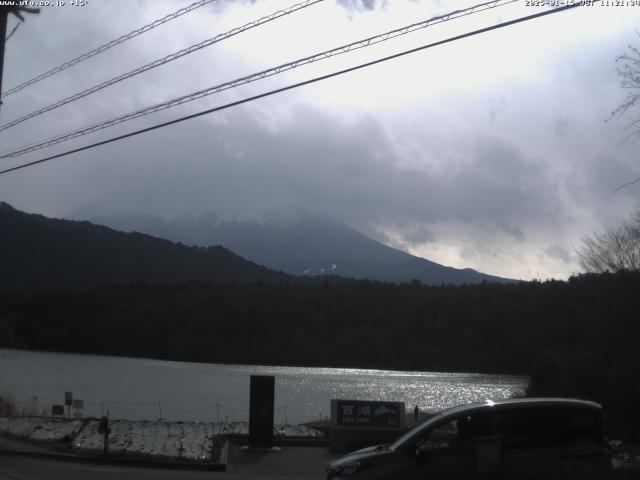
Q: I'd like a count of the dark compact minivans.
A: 1